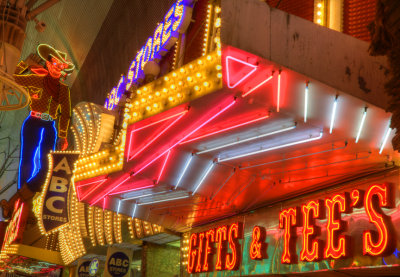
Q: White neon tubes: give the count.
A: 12